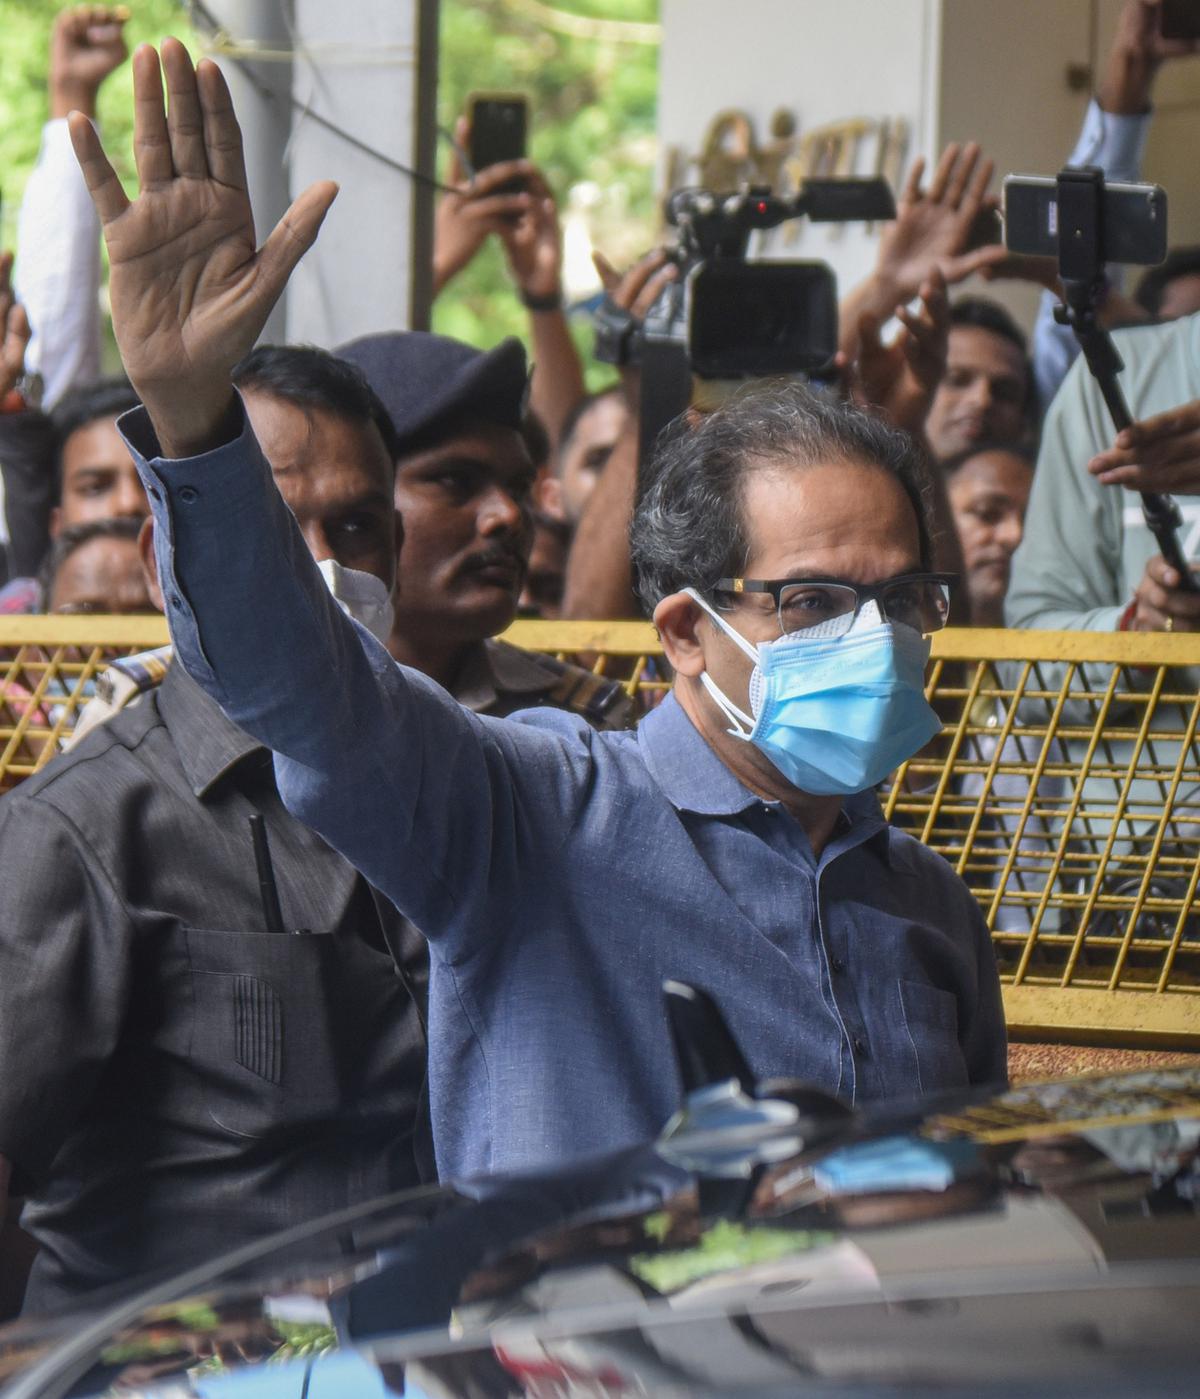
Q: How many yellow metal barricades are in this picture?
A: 1